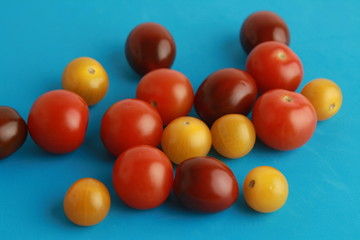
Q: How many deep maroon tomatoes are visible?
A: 5